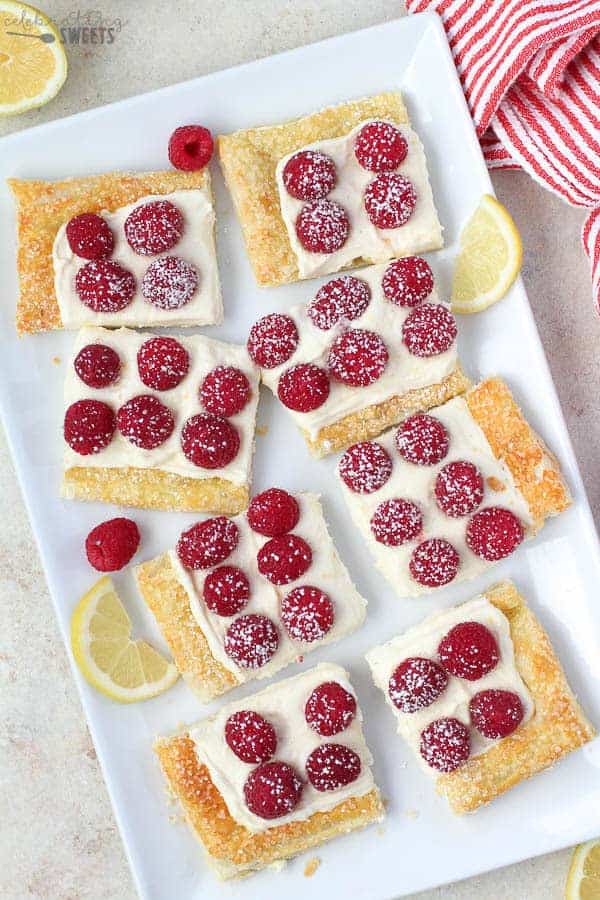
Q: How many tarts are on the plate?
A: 8